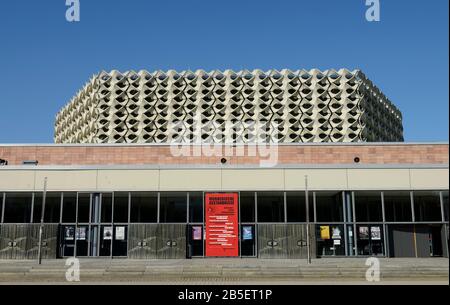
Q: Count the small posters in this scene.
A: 10